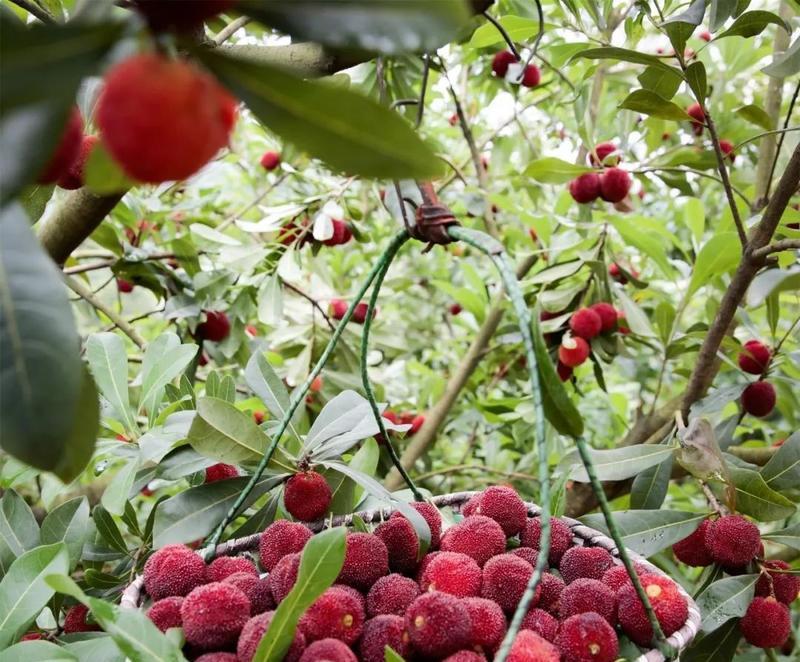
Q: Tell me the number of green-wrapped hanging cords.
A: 4